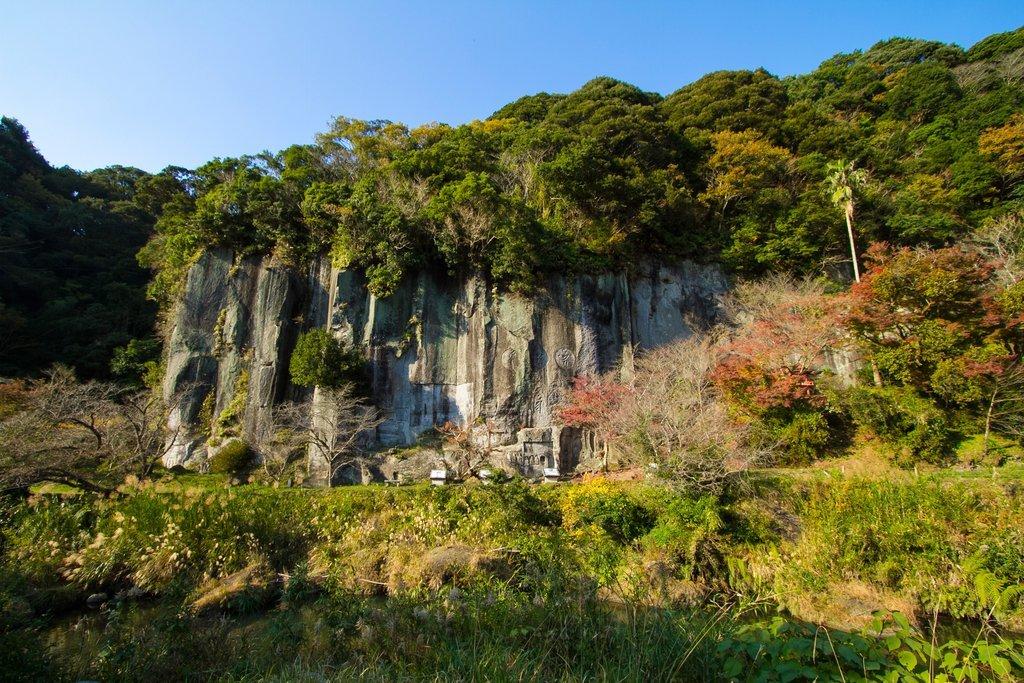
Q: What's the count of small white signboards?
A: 3